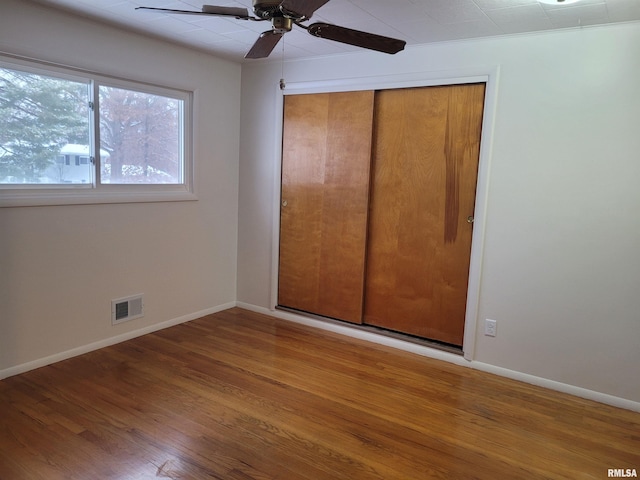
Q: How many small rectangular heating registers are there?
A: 1